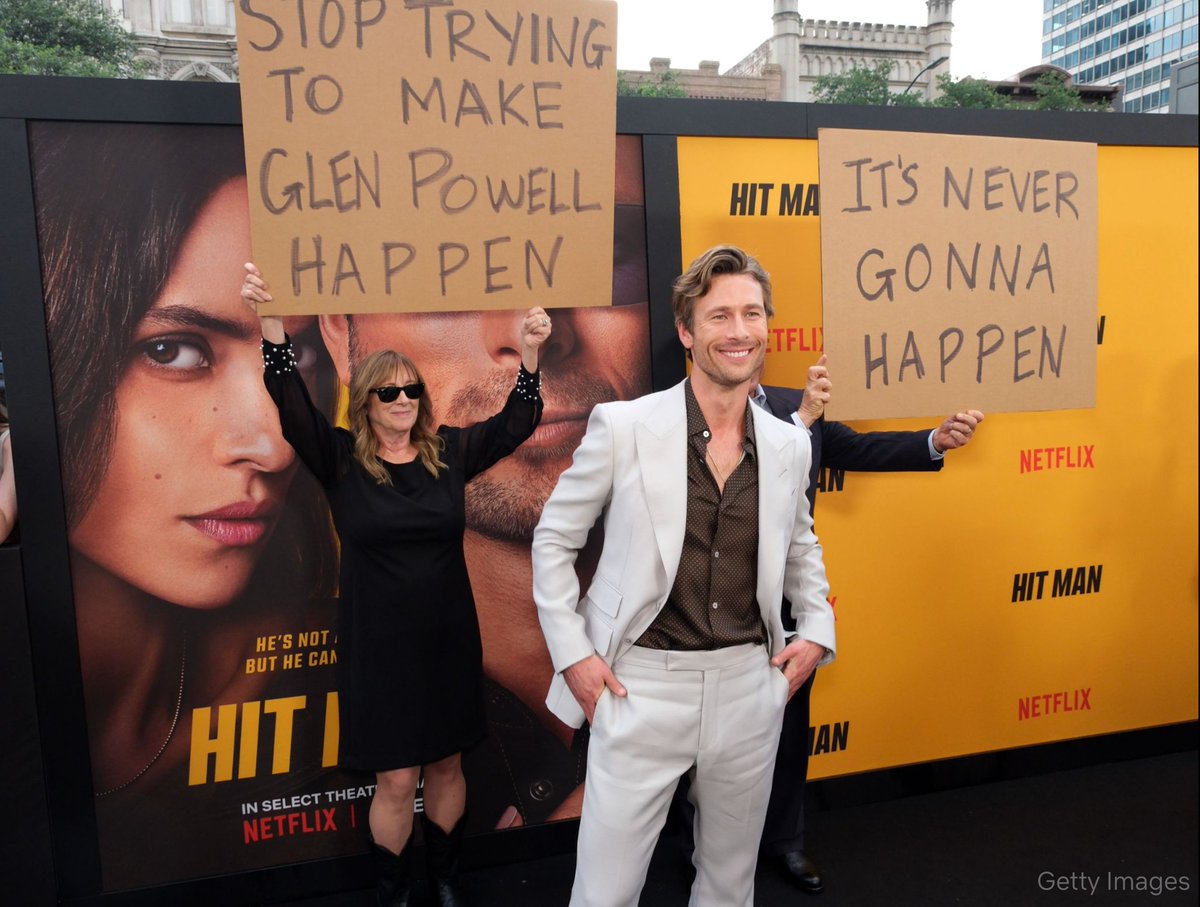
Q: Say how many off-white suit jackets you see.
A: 1